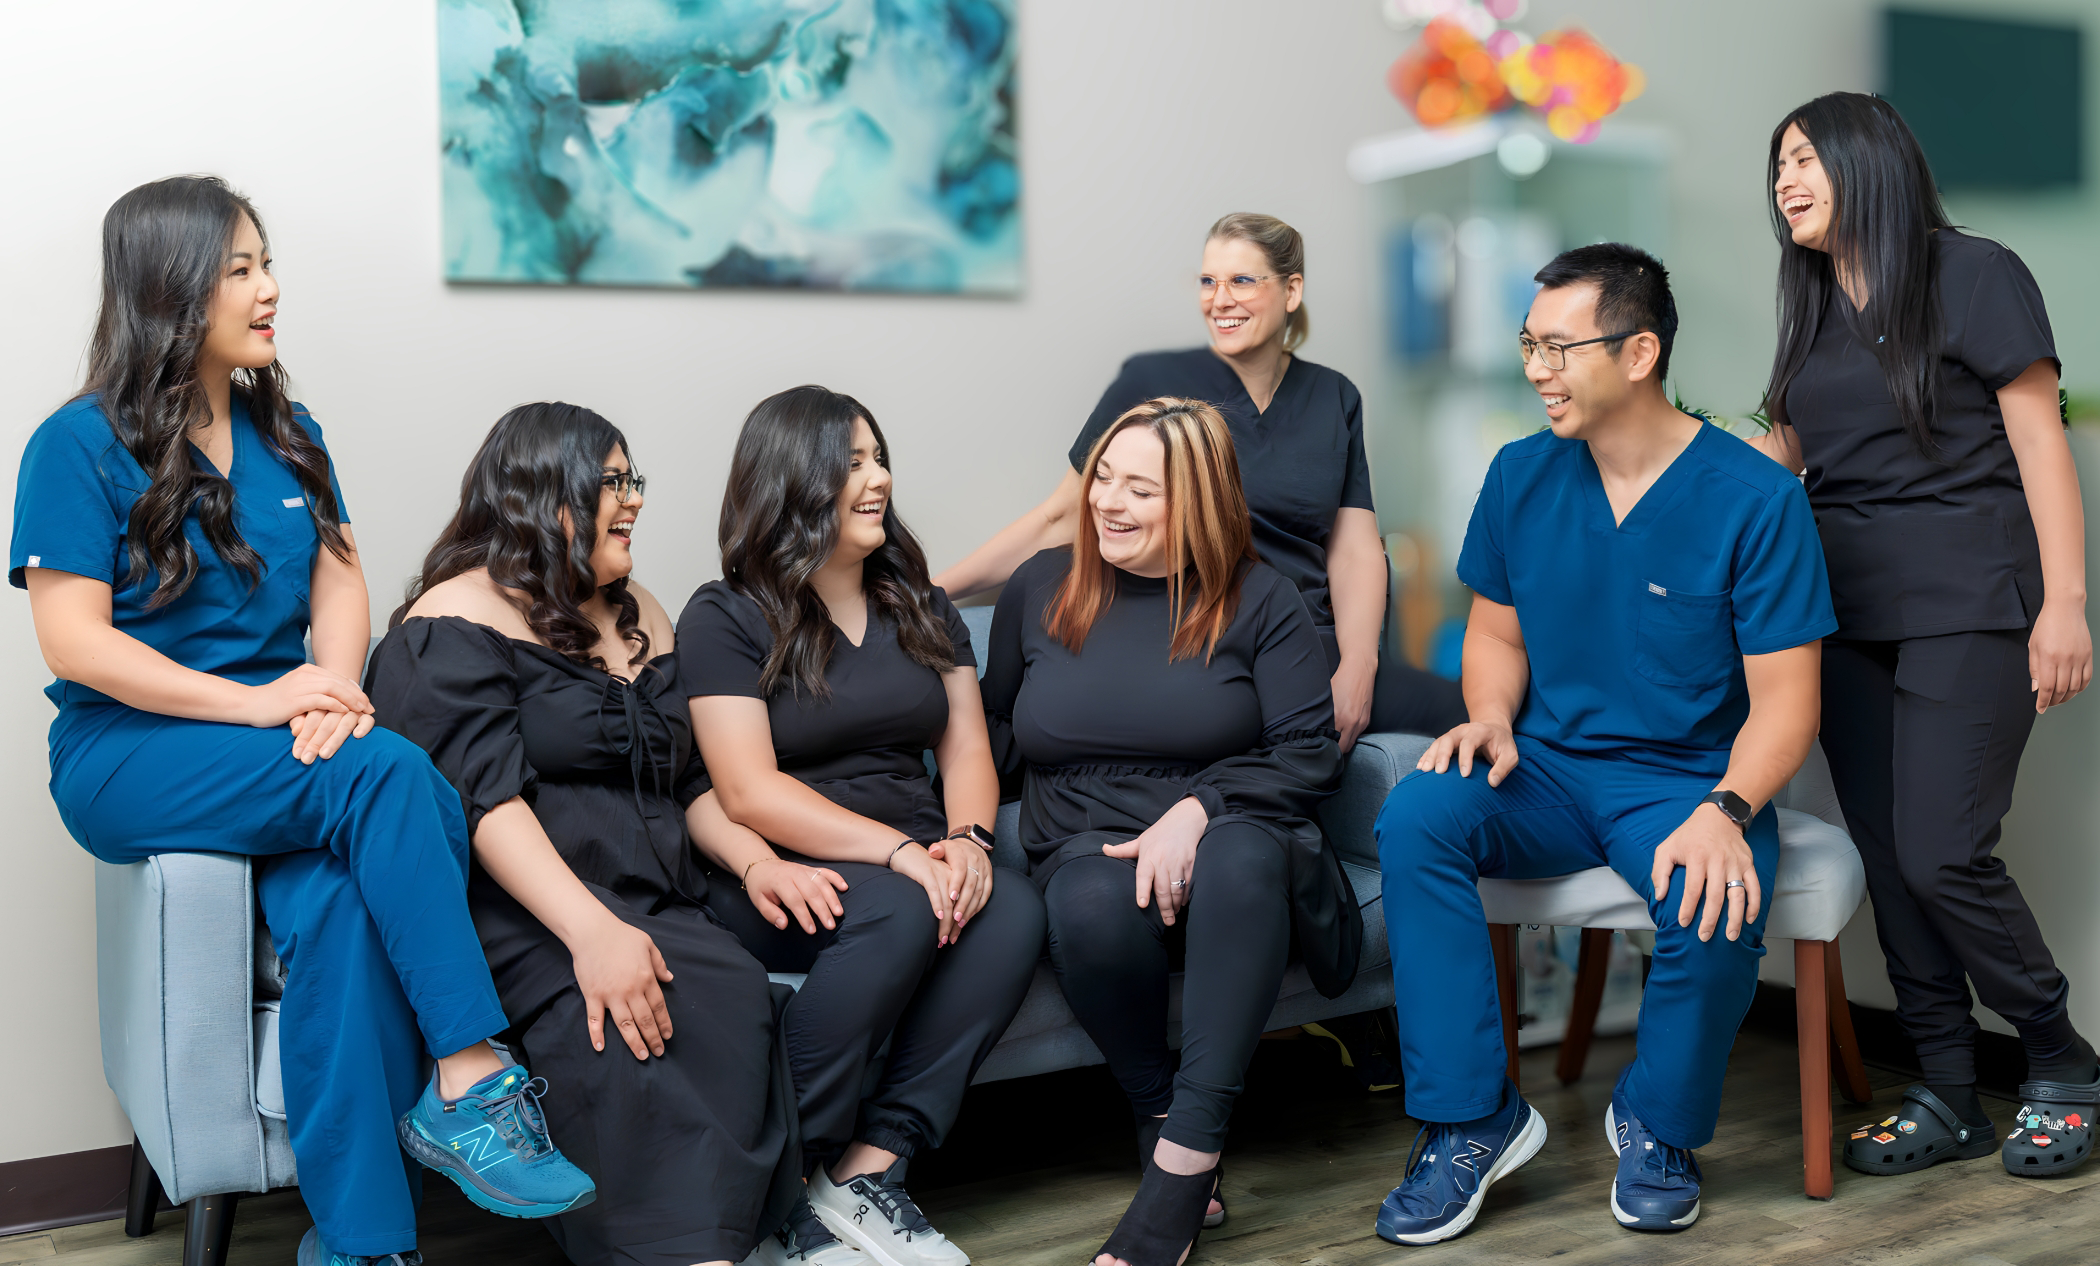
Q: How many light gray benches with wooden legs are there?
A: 1